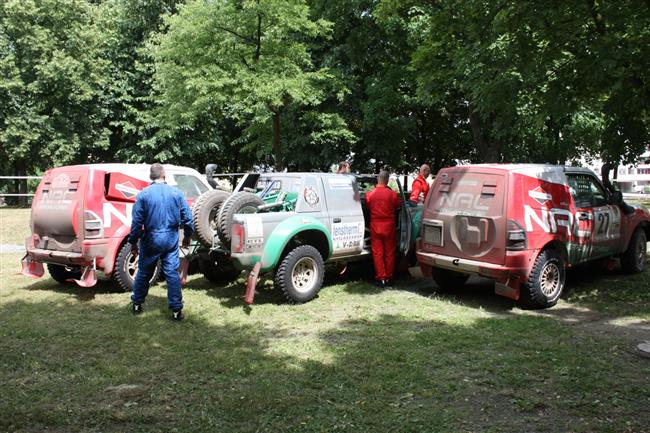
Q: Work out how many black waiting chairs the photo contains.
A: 0